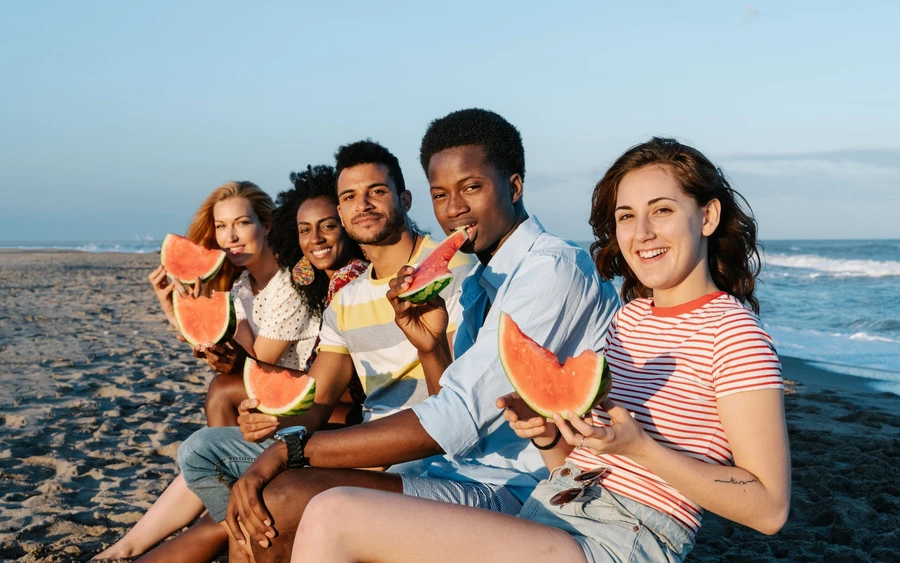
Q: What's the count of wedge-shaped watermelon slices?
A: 5